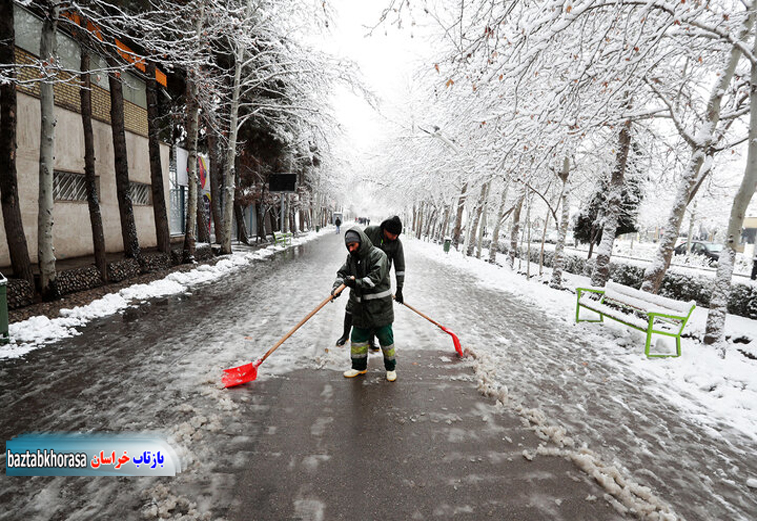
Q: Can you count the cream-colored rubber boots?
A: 2